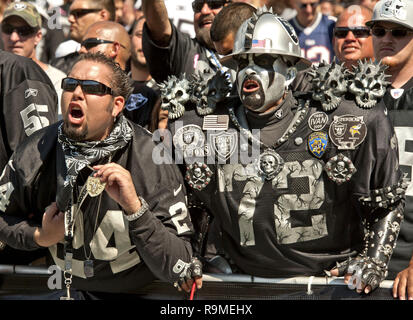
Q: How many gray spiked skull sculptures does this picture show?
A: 4